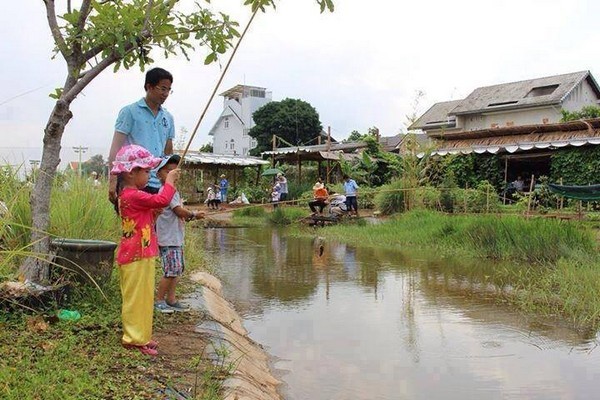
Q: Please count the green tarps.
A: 1